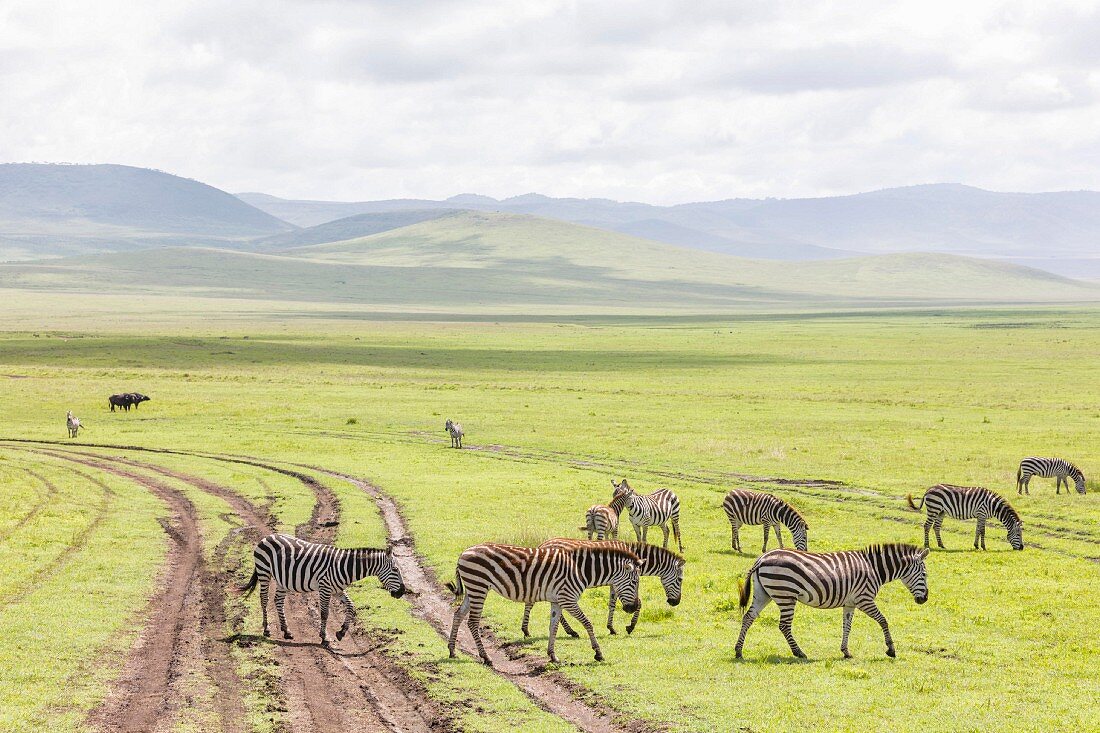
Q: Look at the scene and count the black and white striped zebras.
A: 11